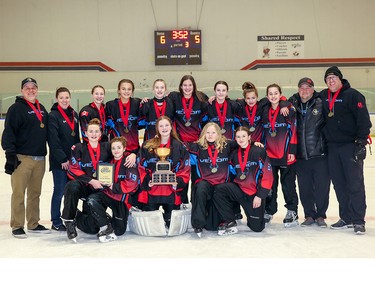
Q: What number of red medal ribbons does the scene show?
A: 15